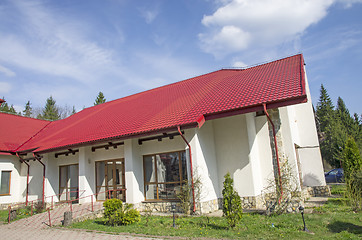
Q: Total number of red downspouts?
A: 4